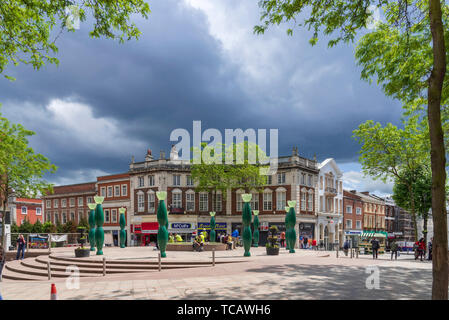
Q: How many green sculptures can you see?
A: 9